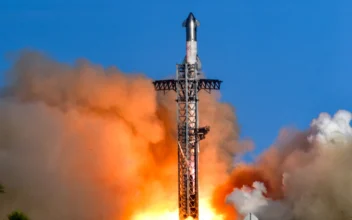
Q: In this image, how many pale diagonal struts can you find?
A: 1